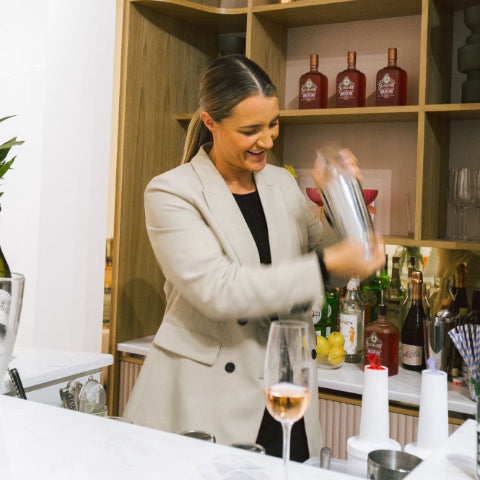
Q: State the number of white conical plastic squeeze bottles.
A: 2